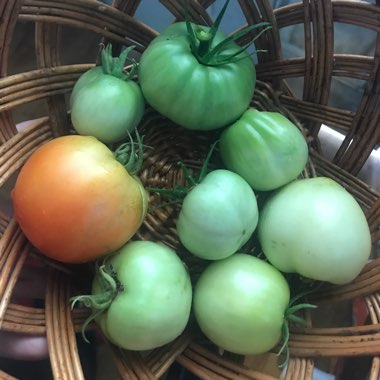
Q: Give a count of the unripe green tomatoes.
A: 7